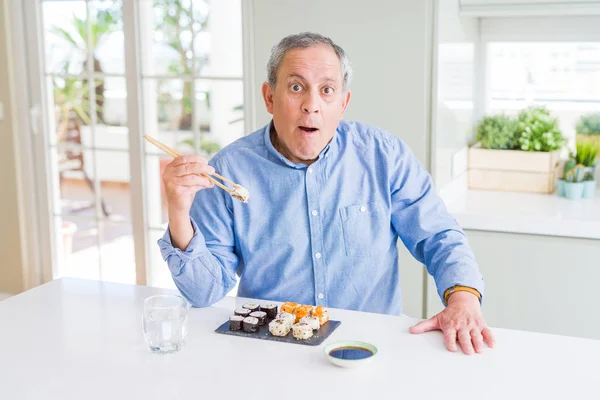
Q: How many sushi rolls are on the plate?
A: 13